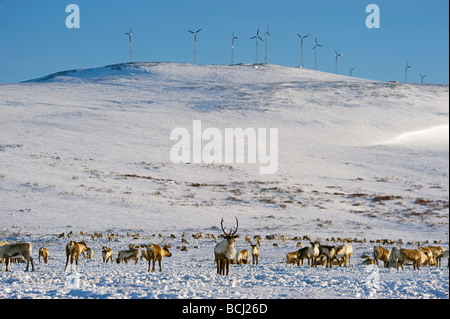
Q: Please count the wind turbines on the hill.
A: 11